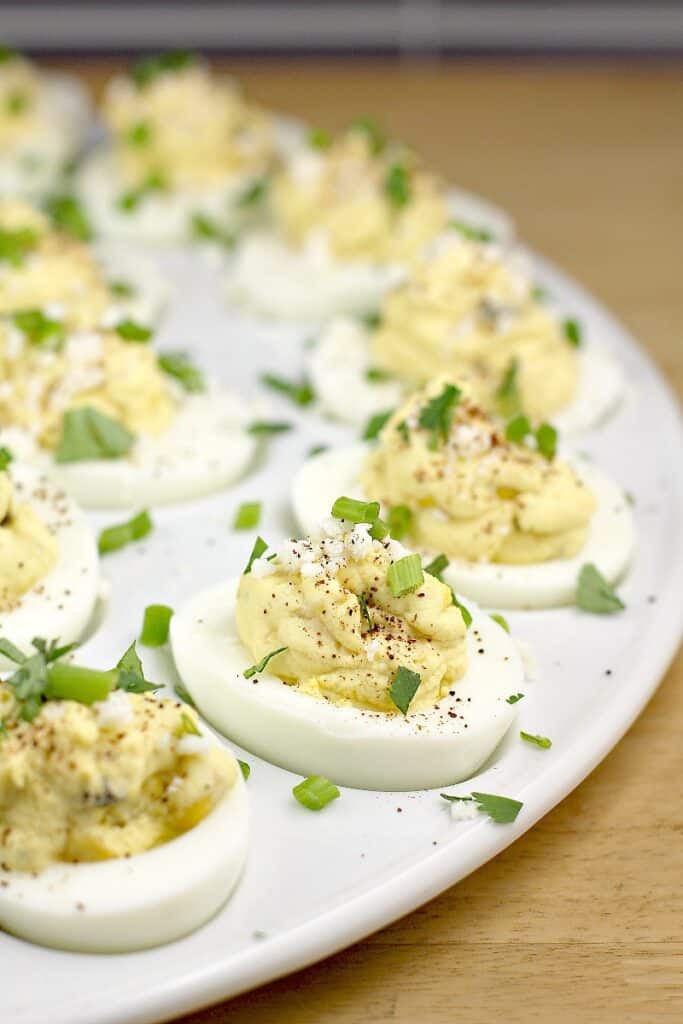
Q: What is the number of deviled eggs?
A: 10